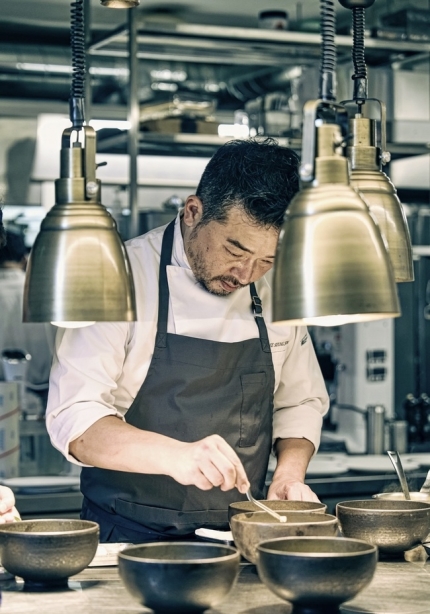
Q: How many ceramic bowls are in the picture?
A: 6